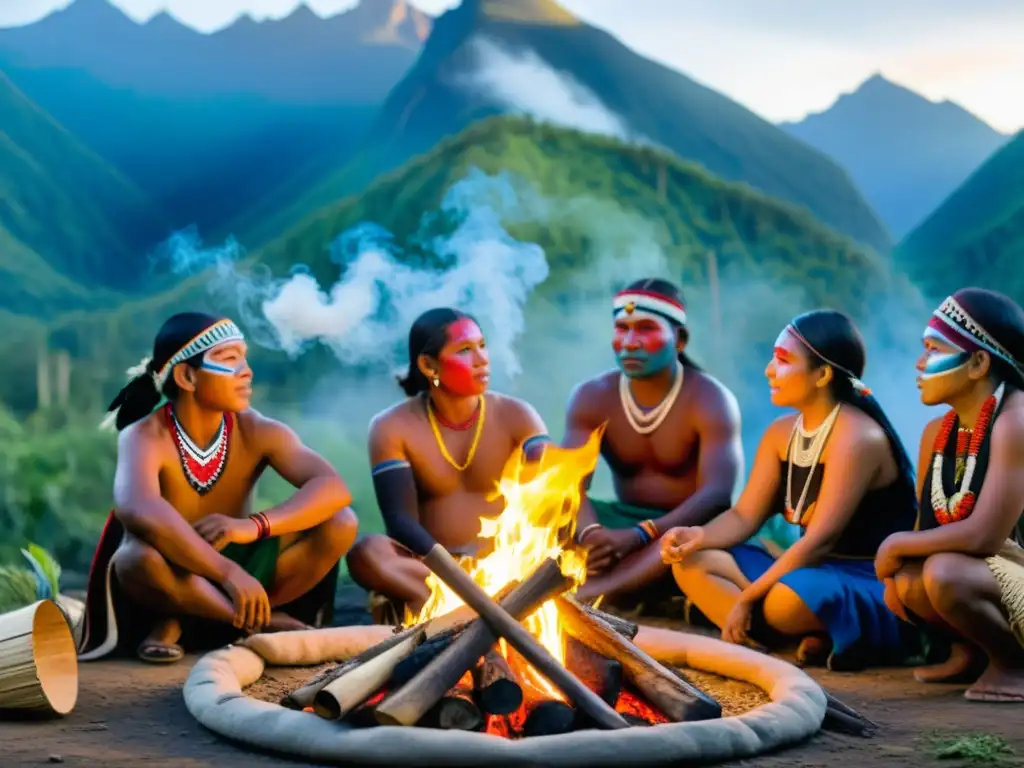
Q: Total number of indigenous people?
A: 5